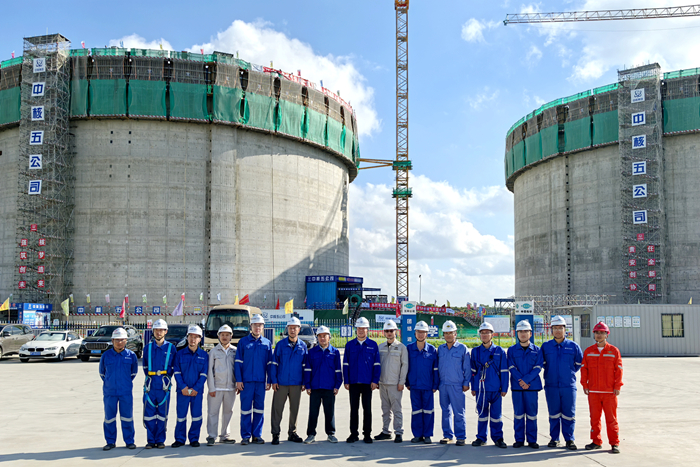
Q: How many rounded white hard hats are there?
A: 14